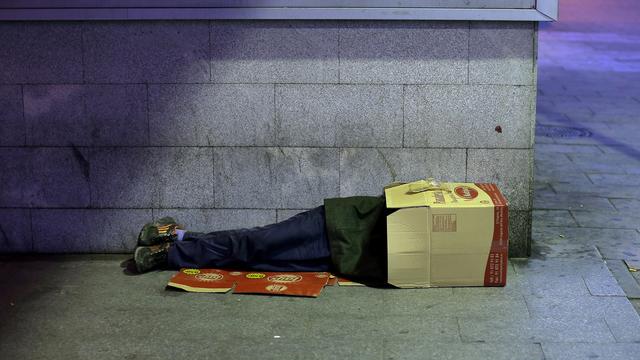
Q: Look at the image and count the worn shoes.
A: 2